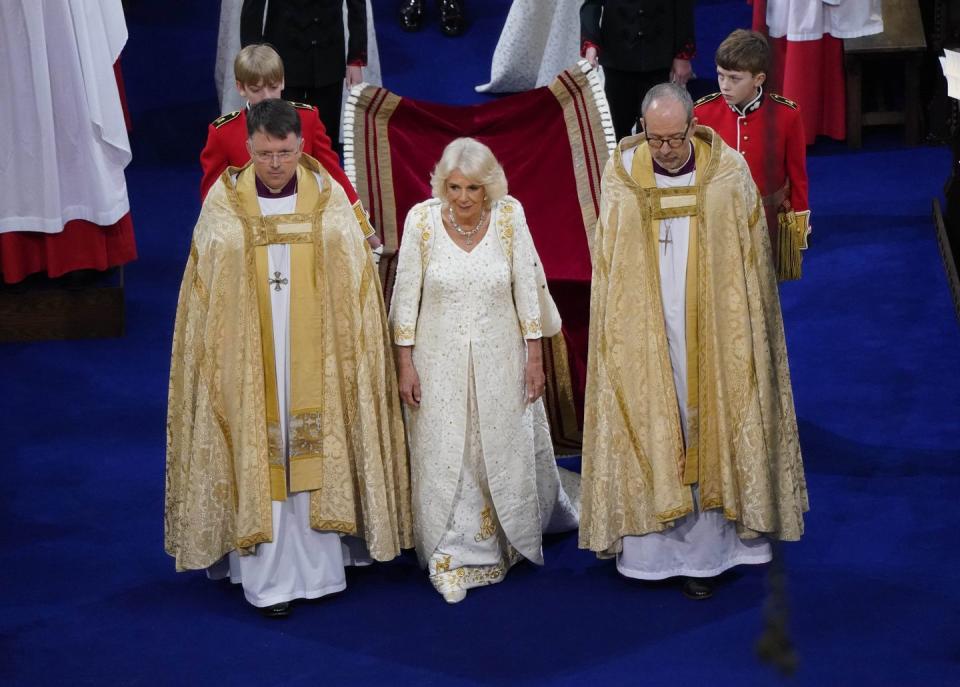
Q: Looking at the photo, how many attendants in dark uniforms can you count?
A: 2